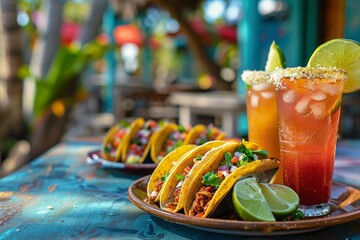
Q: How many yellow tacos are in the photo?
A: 7